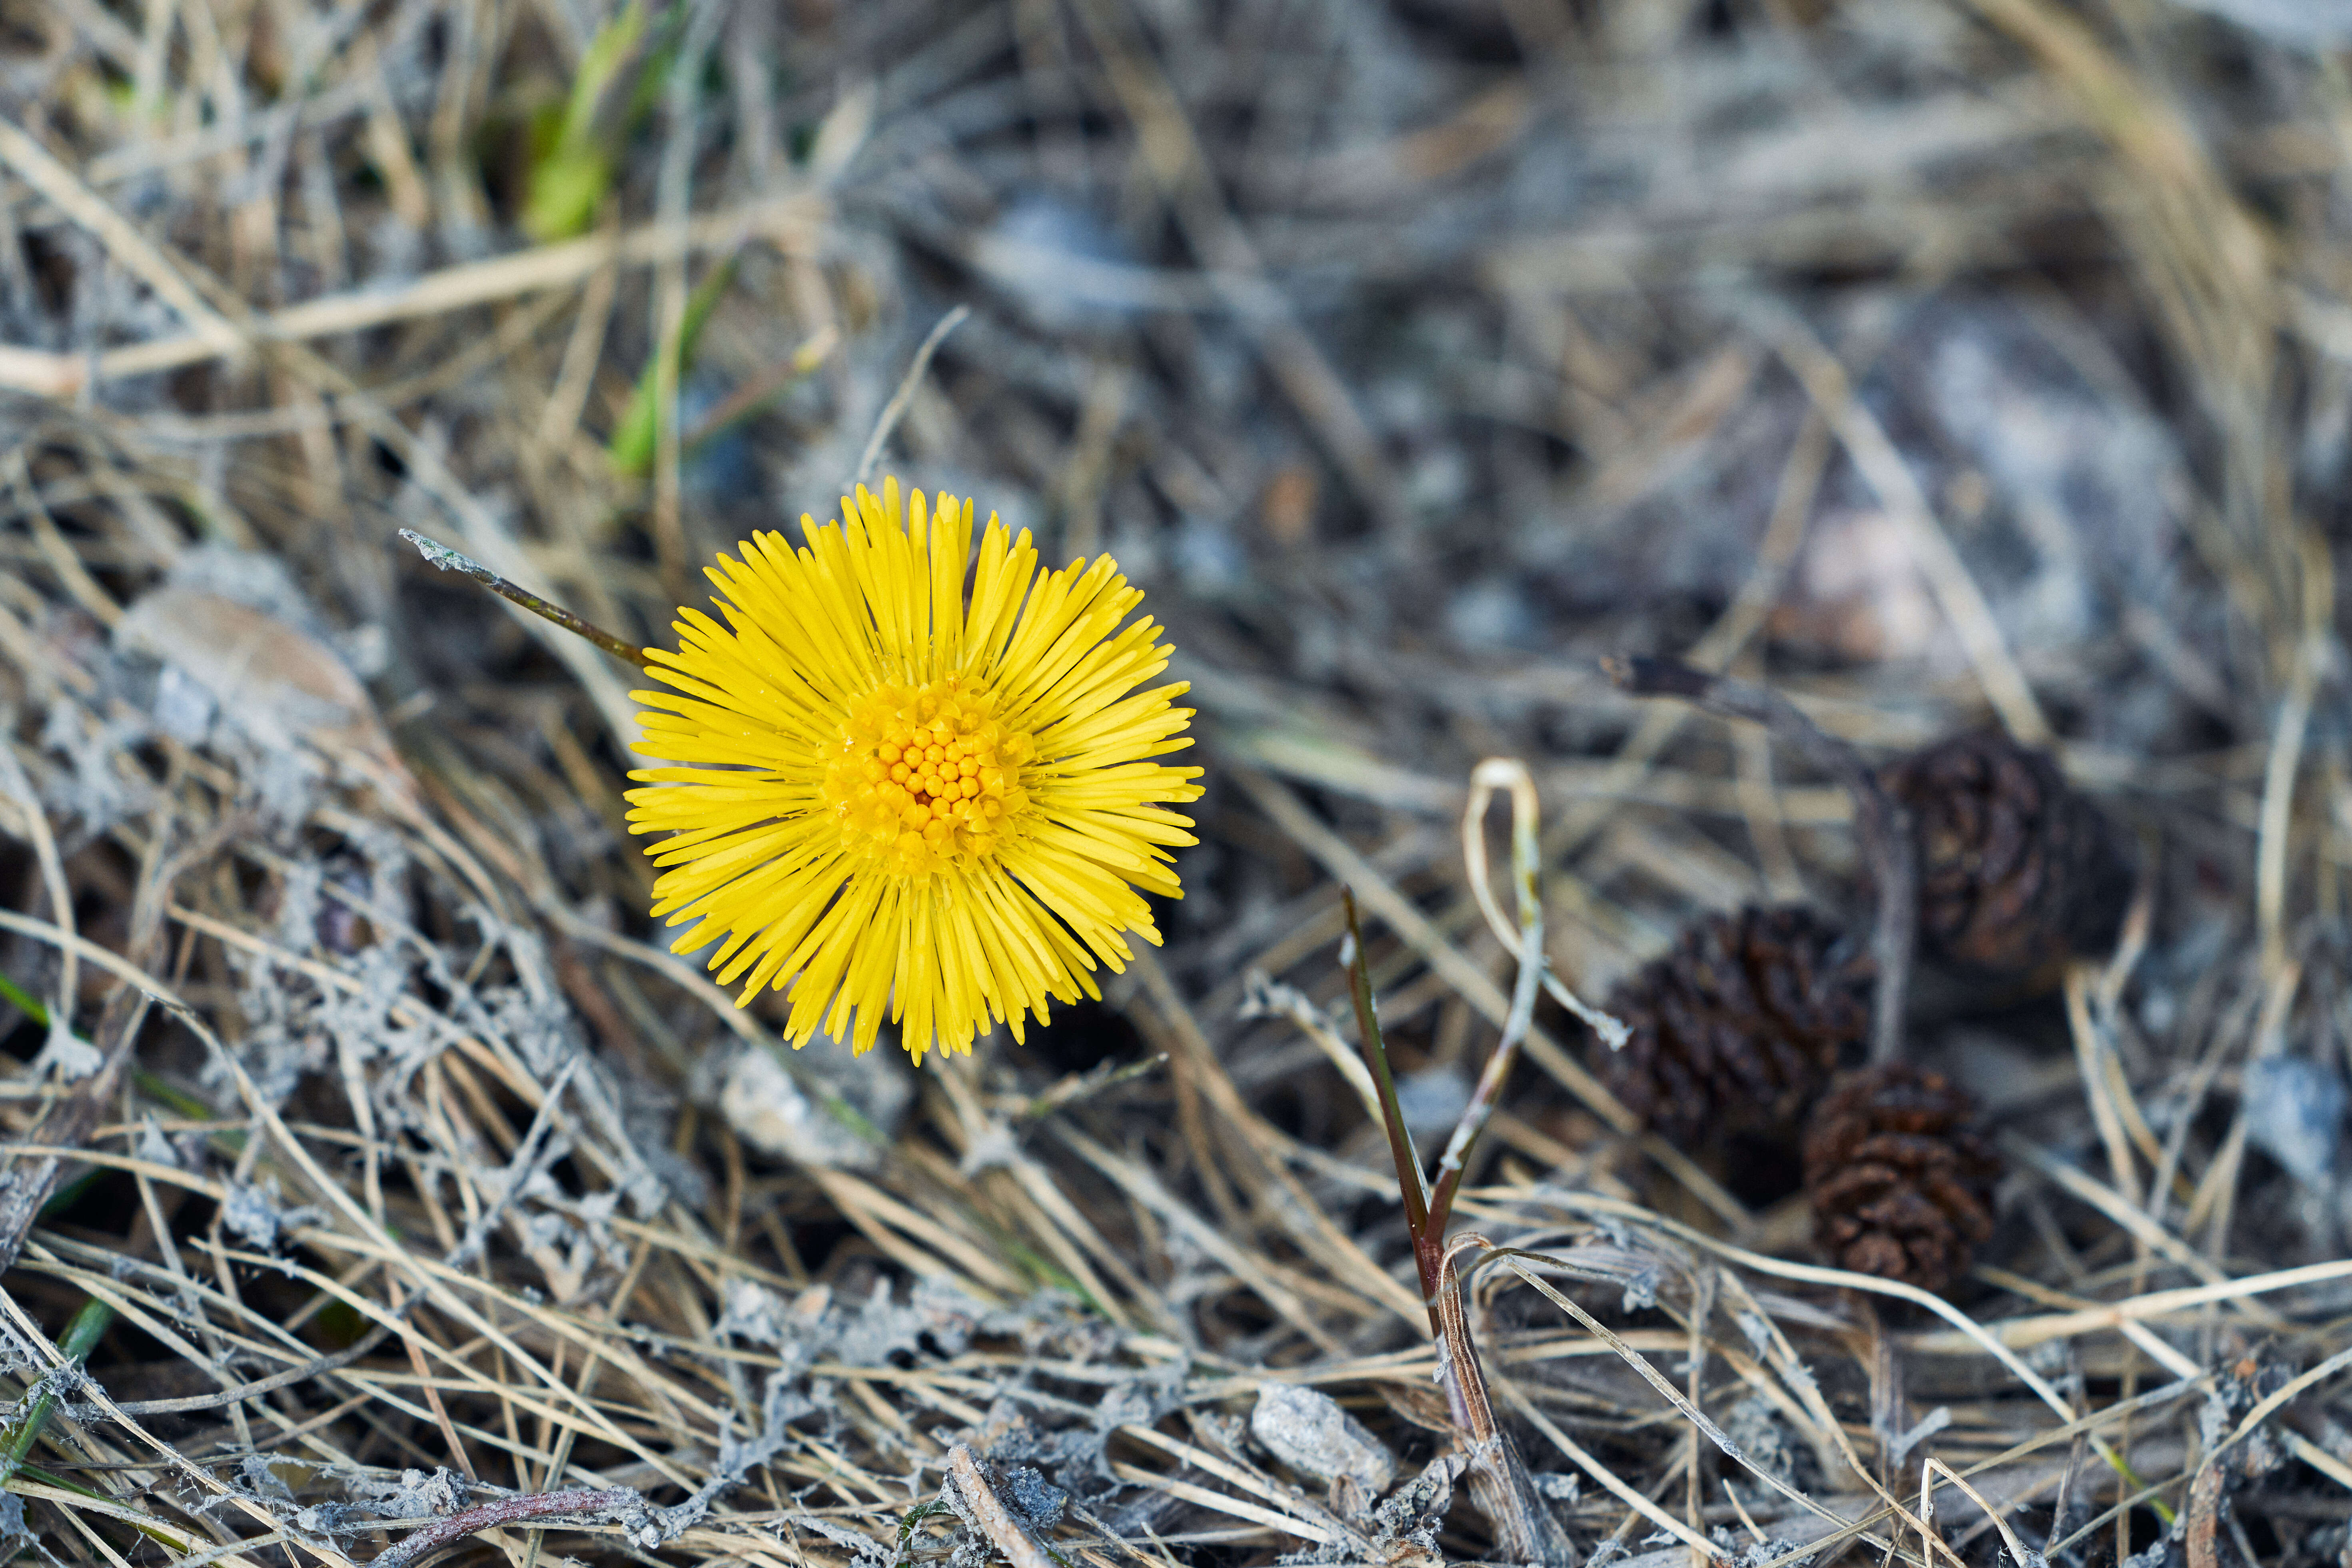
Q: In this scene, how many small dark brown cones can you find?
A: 3